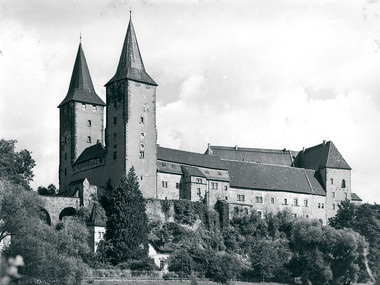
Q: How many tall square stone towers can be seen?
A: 2